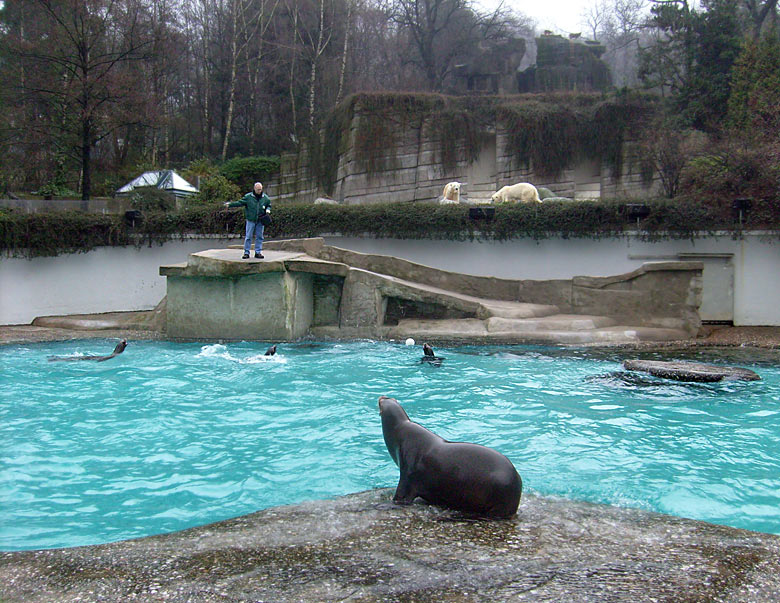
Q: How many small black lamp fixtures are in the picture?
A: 4